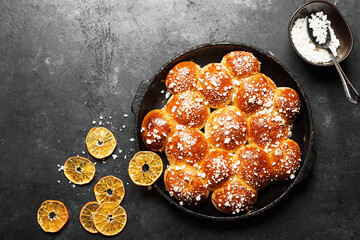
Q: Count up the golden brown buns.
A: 15